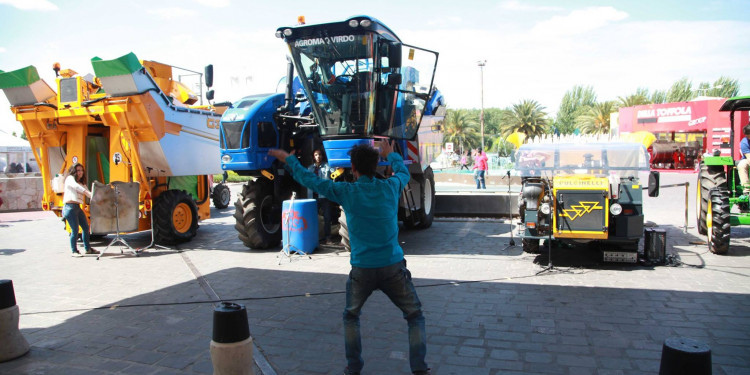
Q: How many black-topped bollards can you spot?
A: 3